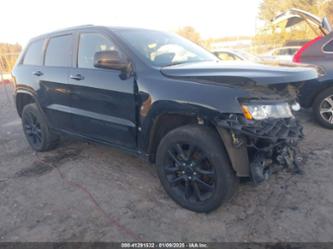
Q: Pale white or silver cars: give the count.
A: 2